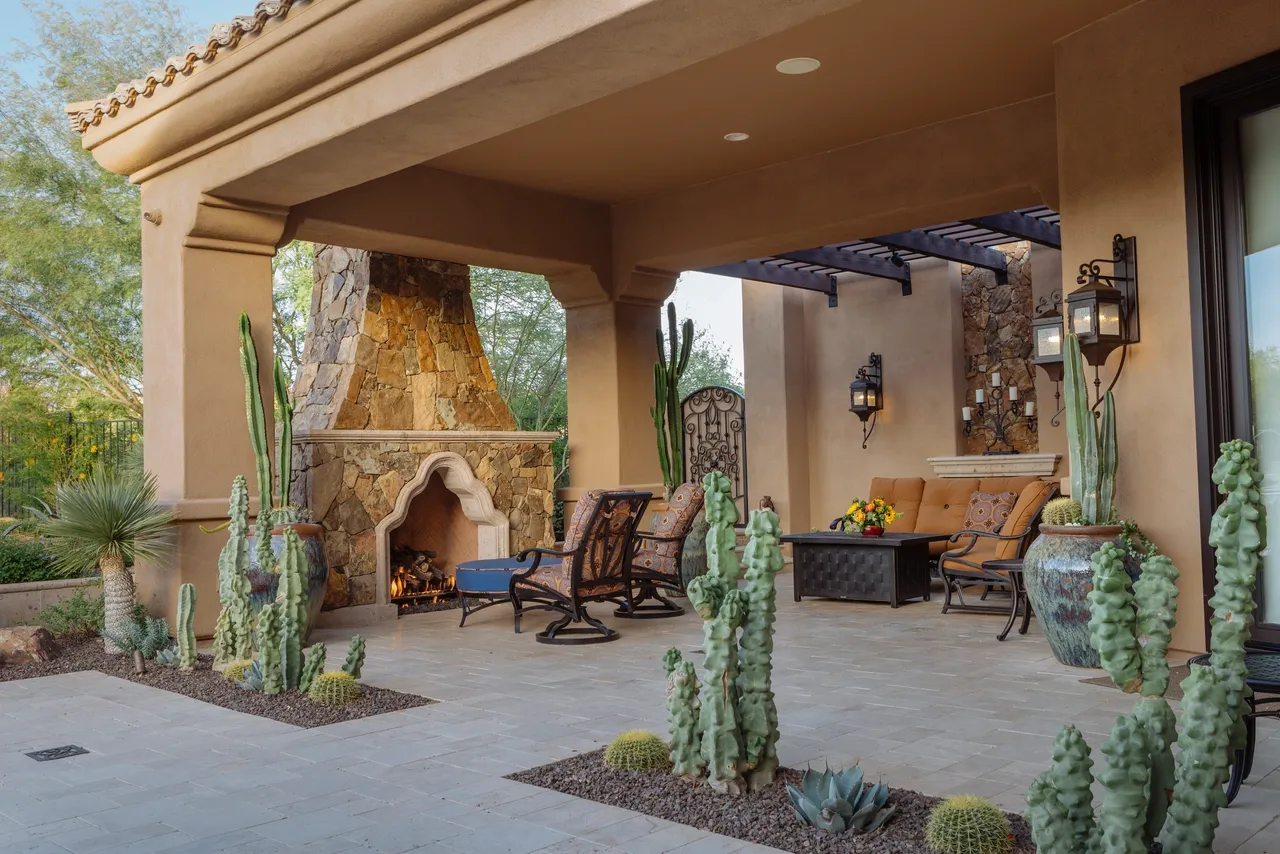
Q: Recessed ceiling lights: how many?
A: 2